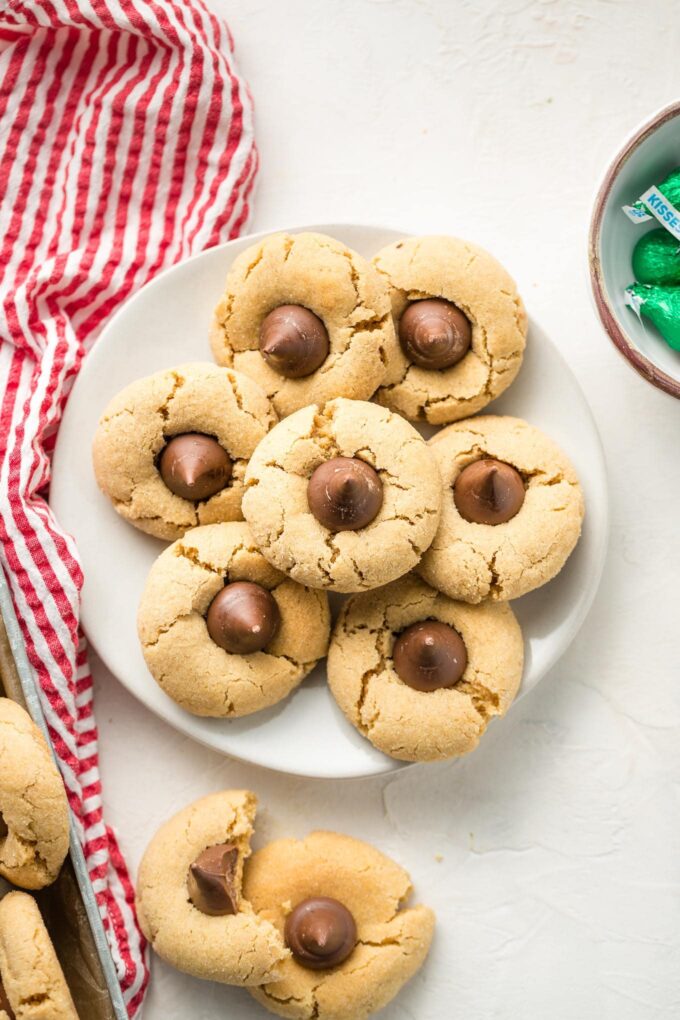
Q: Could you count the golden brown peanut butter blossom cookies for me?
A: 11